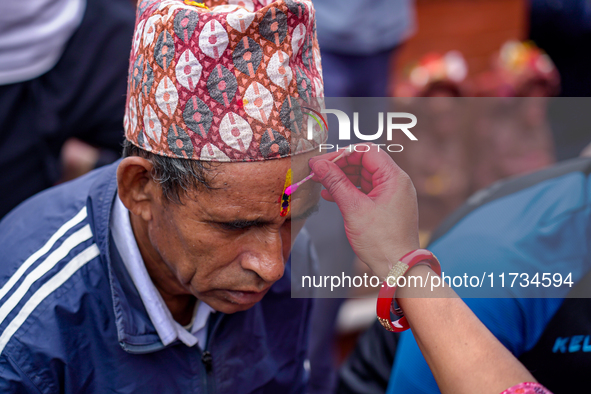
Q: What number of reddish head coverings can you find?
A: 1